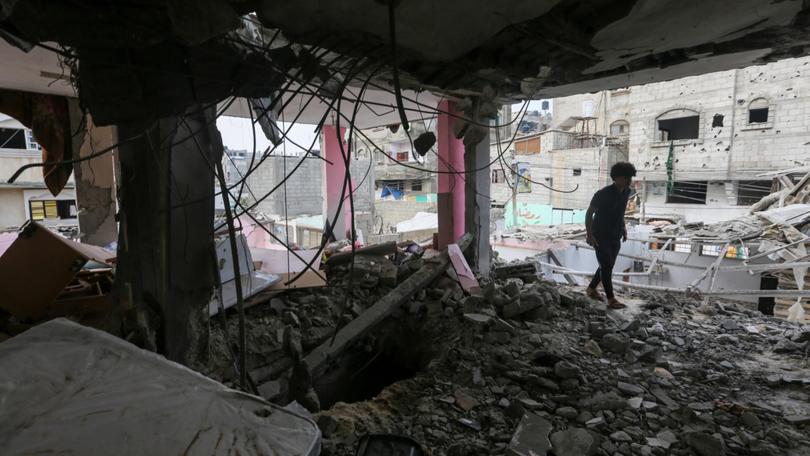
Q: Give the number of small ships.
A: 0